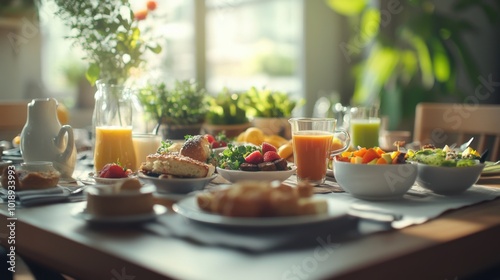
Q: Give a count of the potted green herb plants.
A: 3